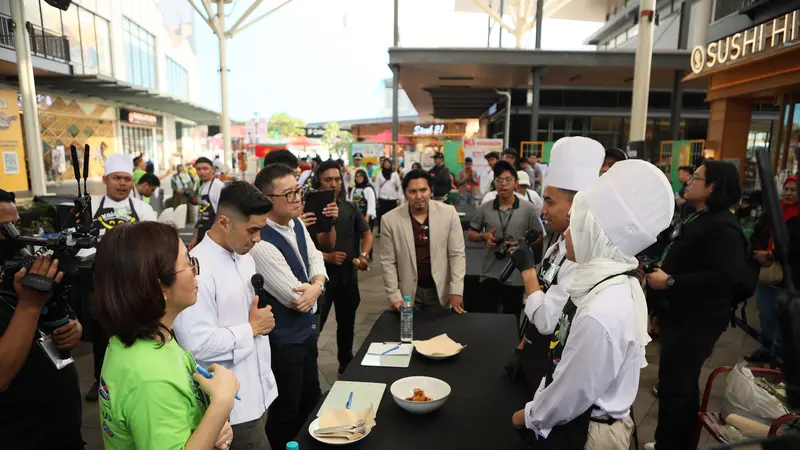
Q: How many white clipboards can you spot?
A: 2